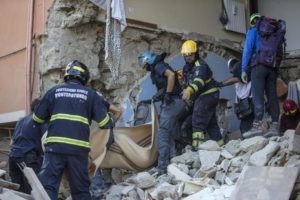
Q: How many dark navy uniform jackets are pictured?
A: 2